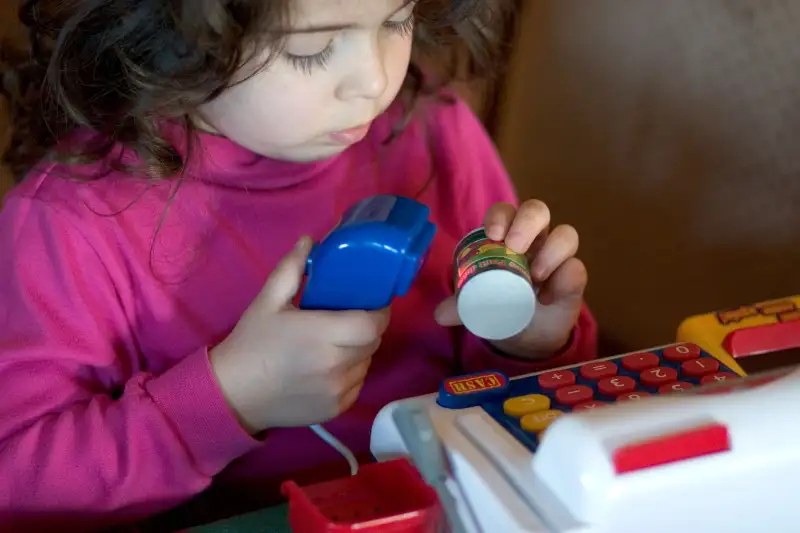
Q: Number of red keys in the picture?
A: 12